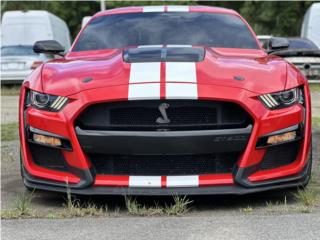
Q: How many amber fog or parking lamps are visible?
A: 2